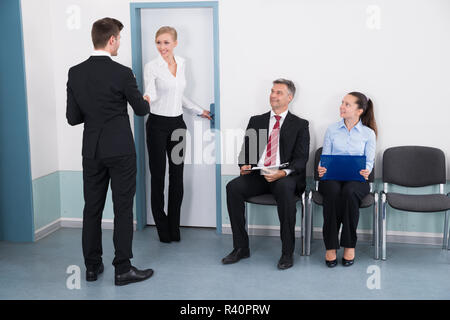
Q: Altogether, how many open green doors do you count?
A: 0